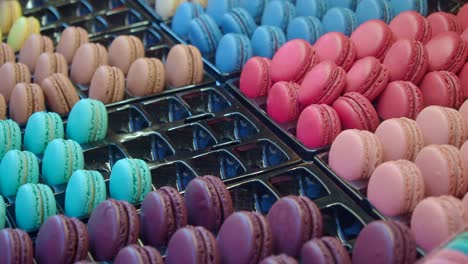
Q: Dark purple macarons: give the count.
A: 12